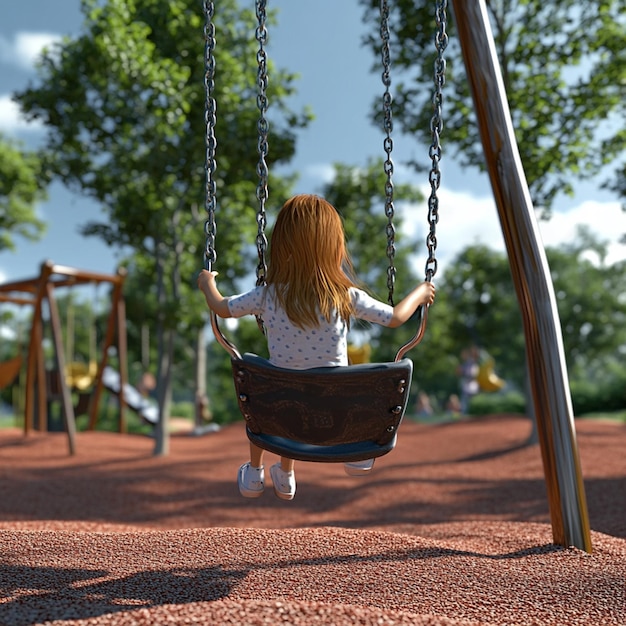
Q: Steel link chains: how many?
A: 4